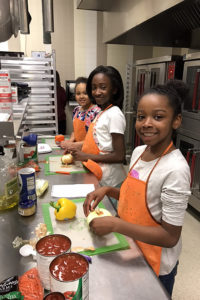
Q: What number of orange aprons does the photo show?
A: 3